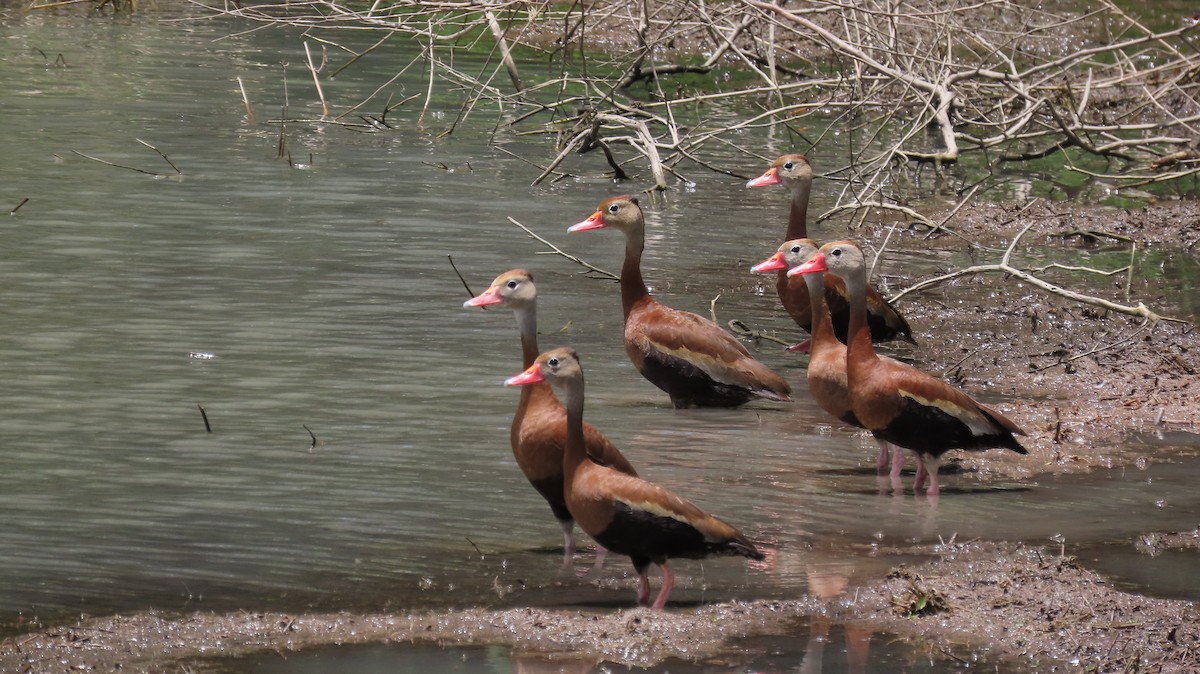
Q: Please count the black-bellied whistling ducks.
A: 6